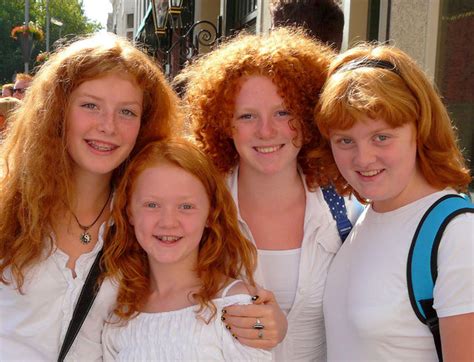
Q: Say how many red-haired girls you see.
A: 4